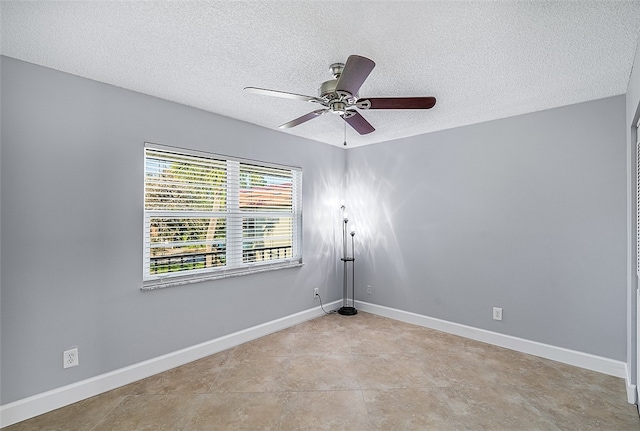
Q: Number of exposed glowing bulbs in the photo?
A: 3